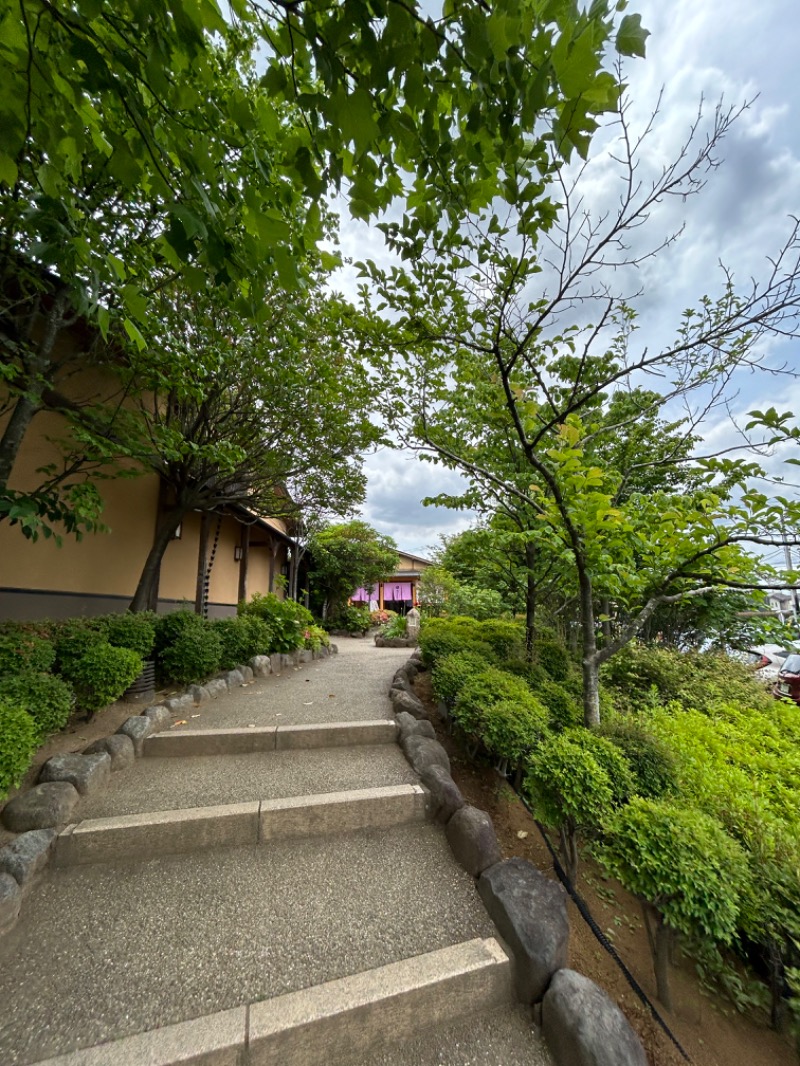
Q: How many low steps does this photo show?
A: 3